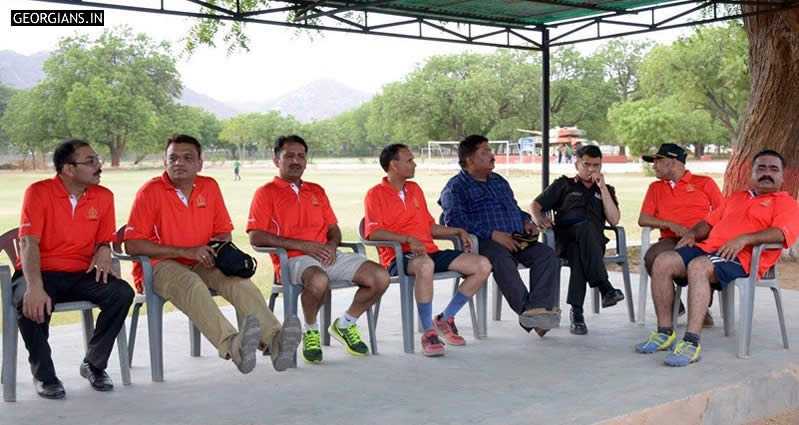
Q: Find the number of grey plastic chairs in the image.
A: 8